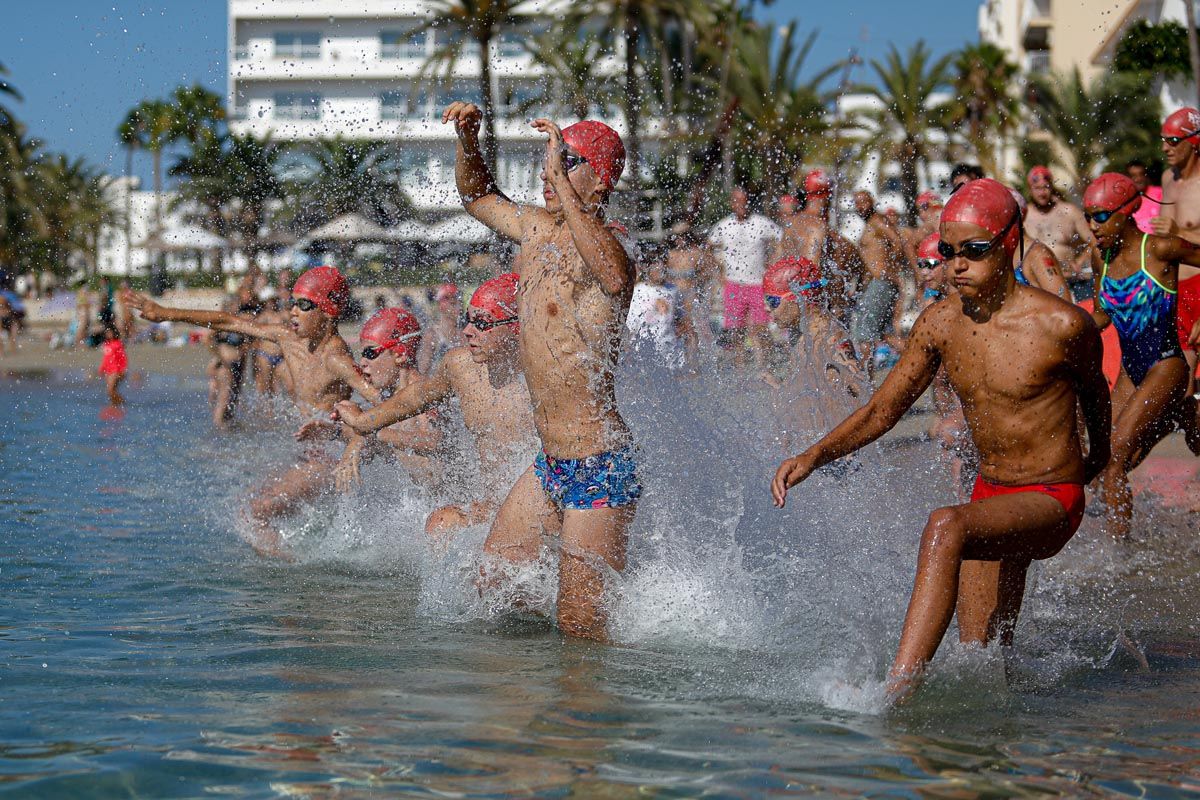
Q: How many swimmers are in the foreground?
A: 5